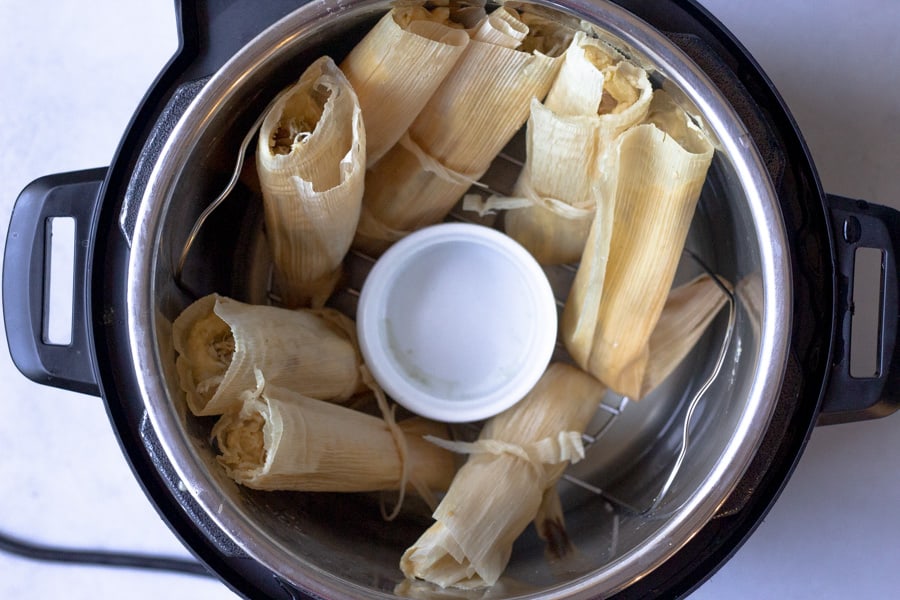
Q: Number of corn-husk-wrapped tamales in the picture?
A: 8